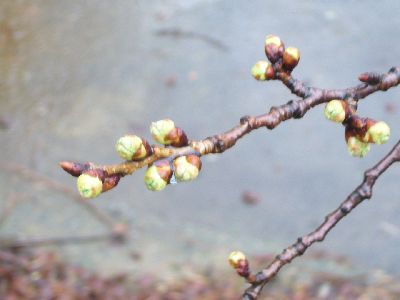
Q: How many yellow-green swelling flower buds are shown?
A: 12